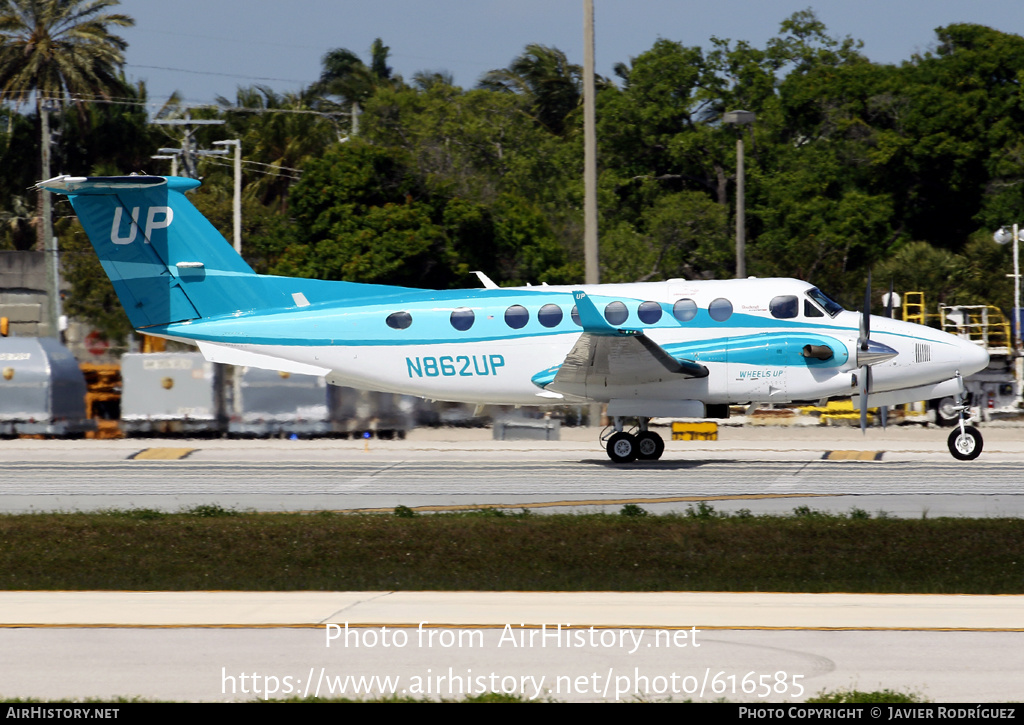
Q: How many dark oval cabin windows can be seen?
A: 9